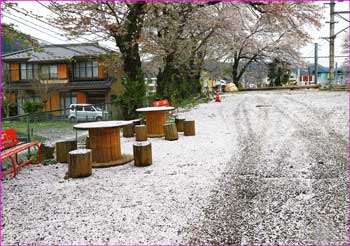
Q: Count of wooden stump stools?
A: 8